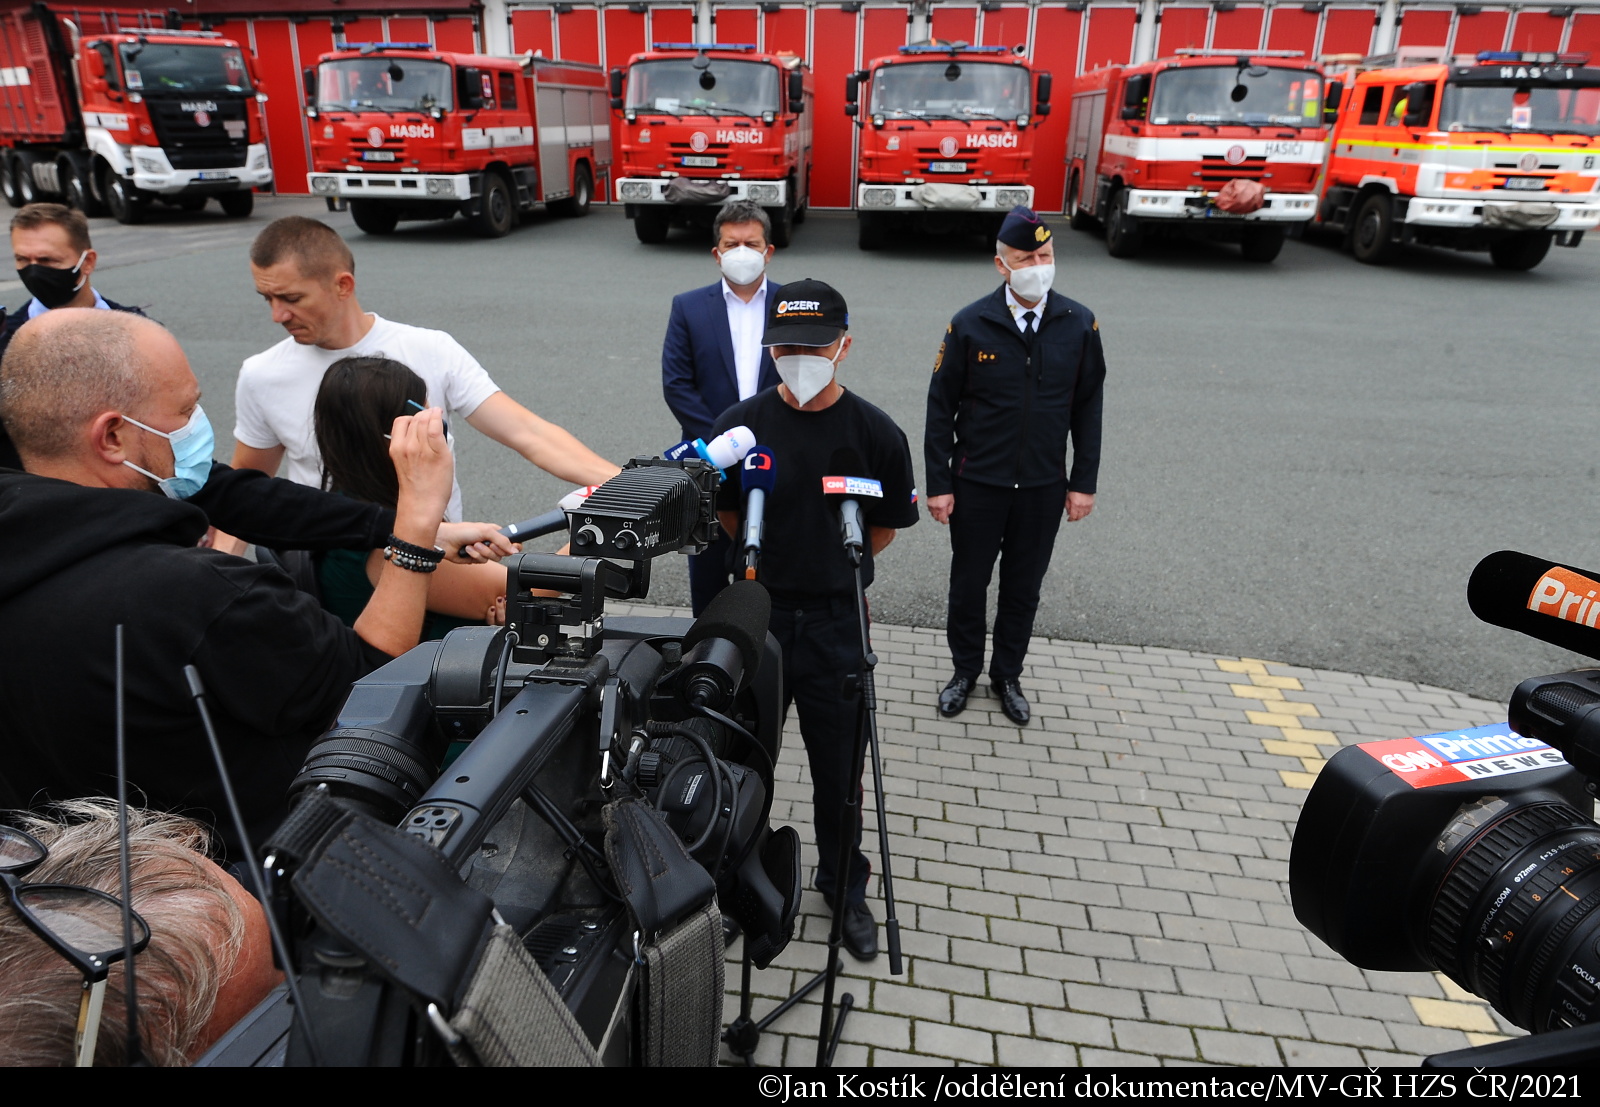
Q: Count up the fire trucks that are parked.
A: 6